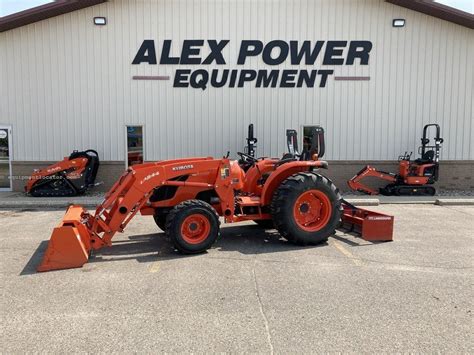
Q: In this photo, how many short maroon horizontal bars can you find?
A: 2